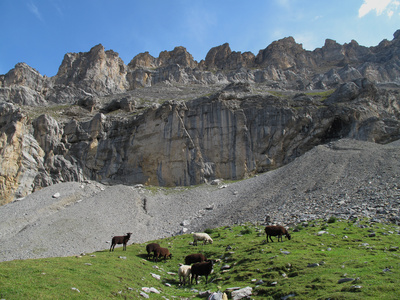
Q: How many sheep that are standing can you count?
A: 8